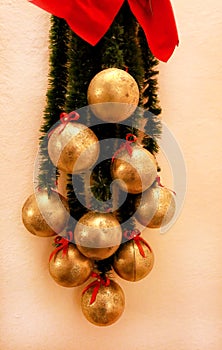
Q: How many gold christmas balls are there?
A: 9